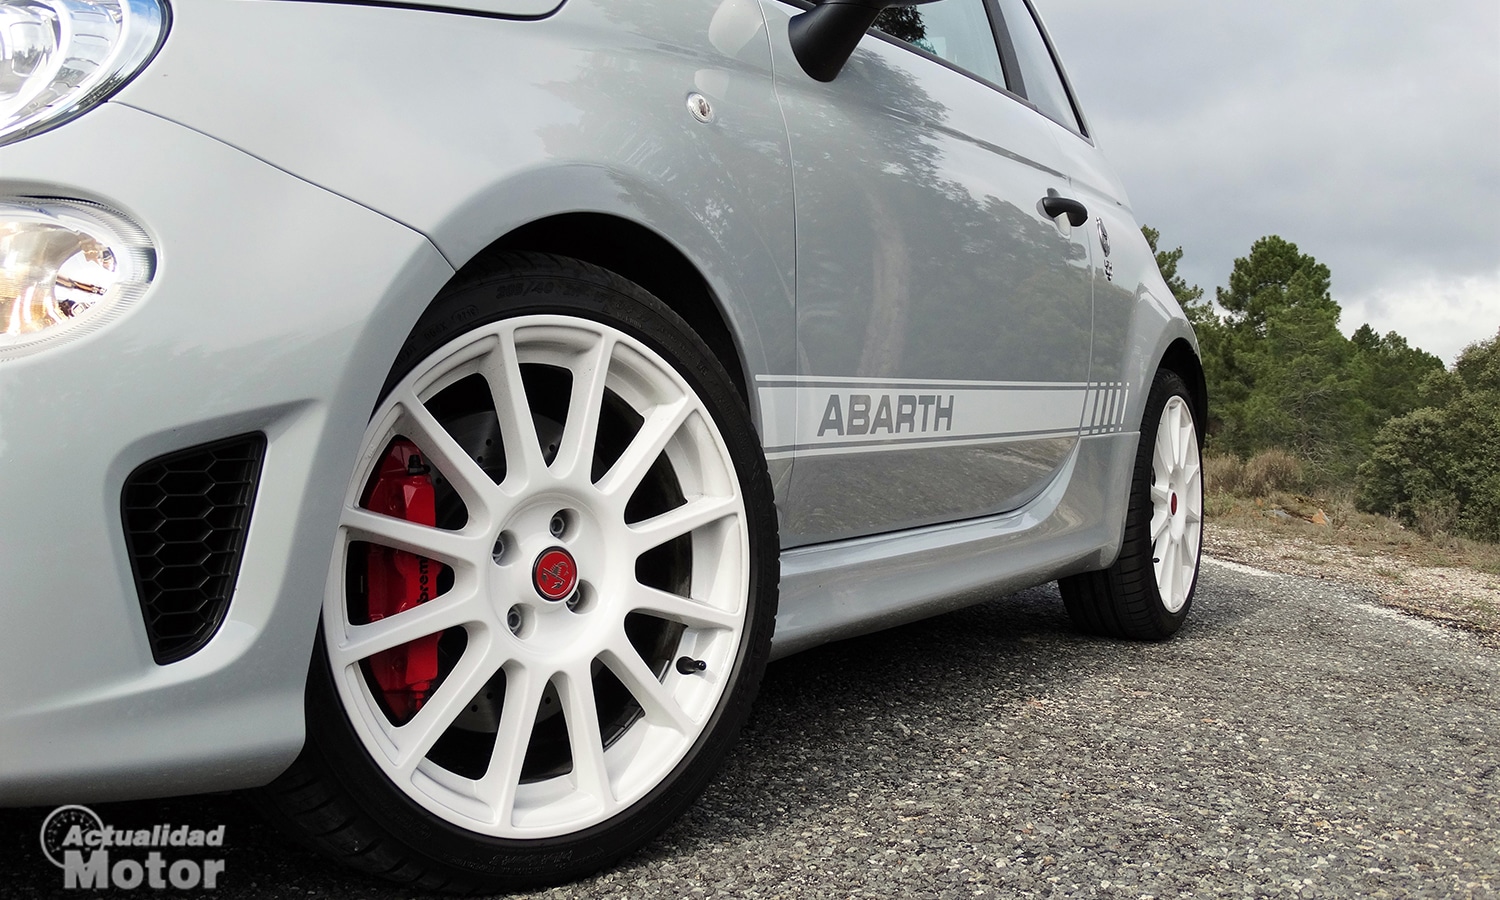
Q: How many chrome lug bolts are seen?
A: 4